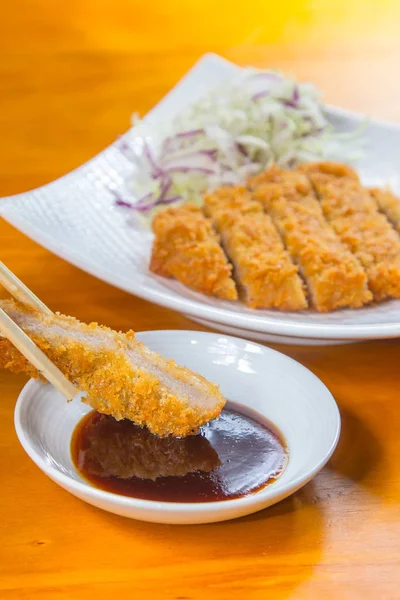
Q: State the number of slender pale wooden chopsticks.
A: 2